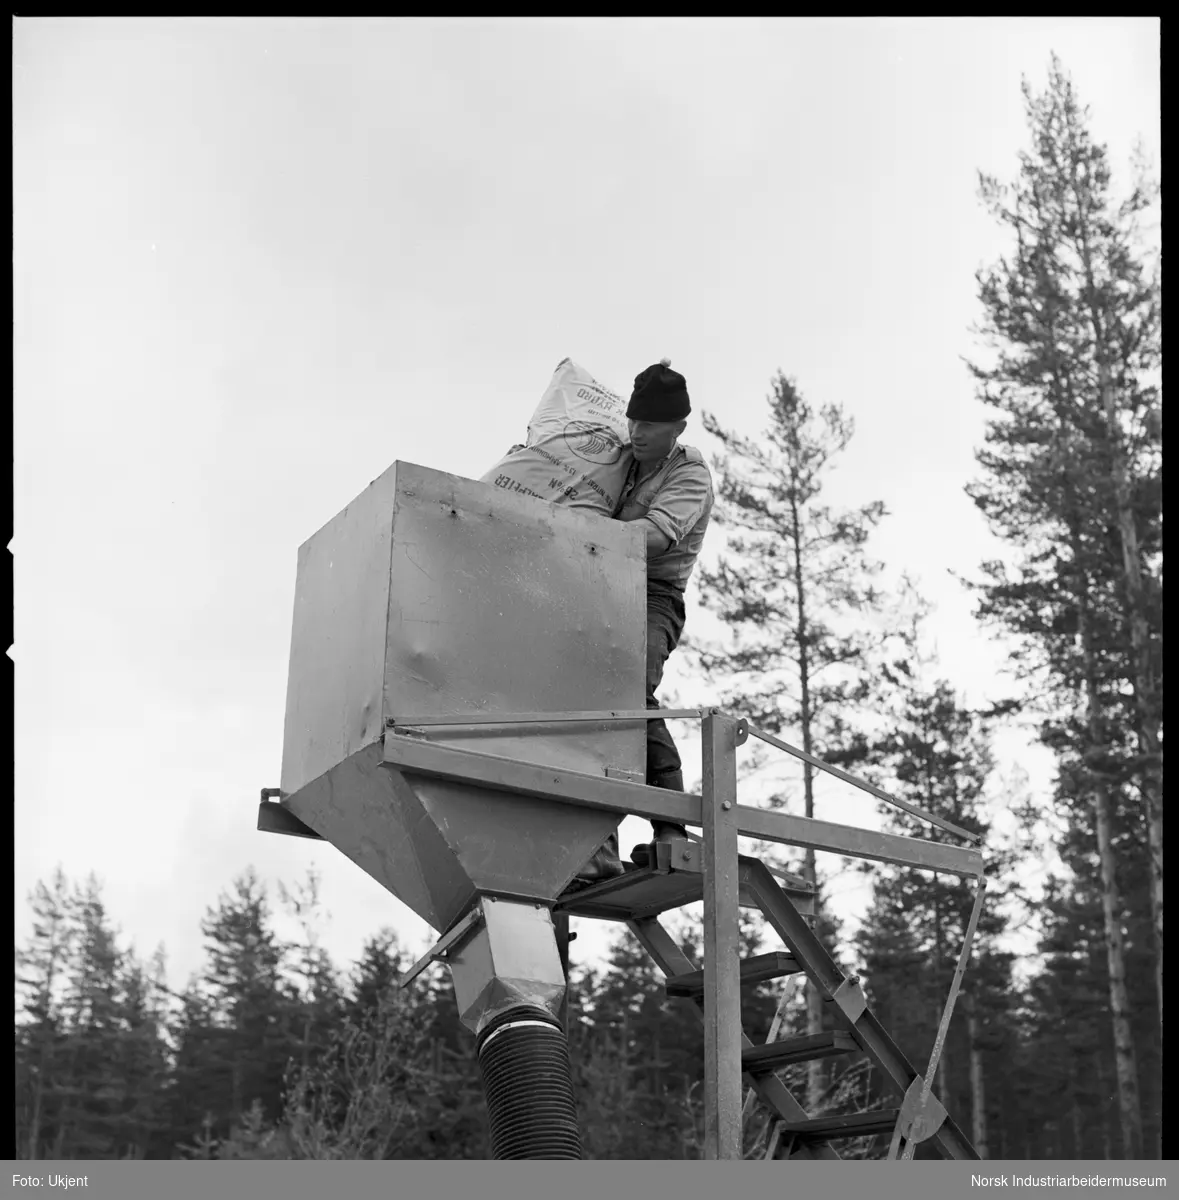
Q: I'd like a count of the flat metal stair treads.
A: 3